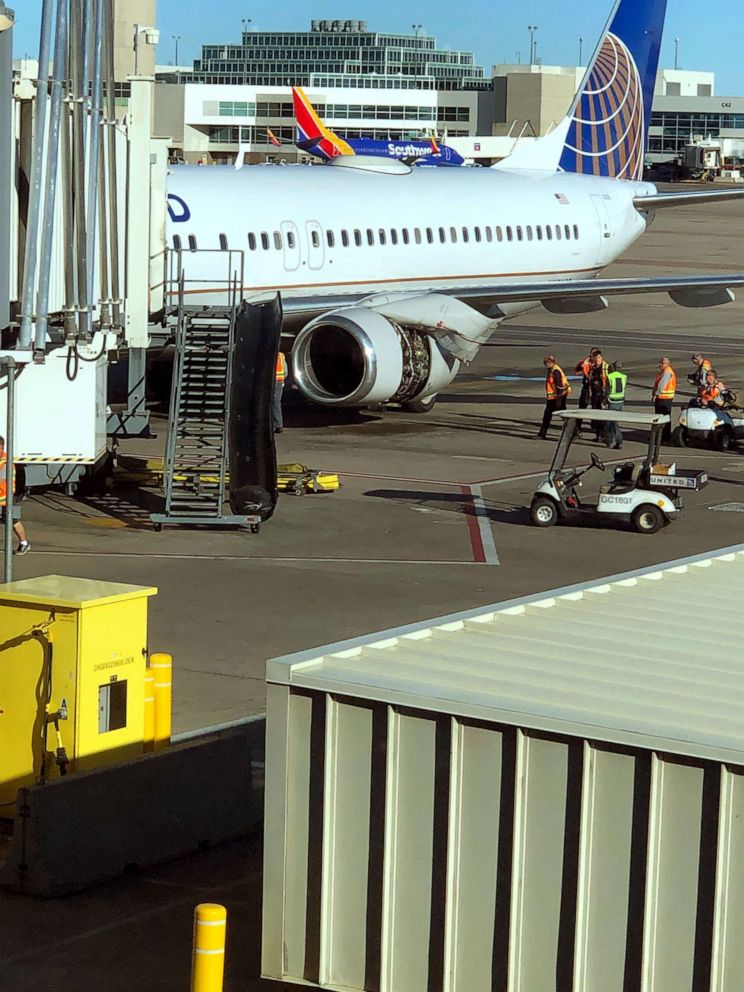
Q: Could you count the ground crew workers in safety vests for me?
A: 9